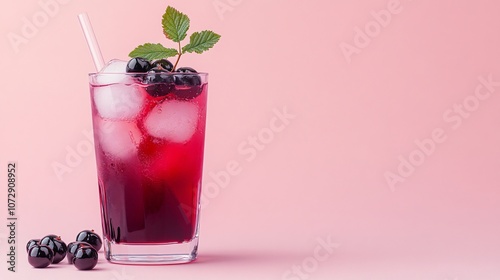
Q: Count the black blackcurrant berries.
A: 10